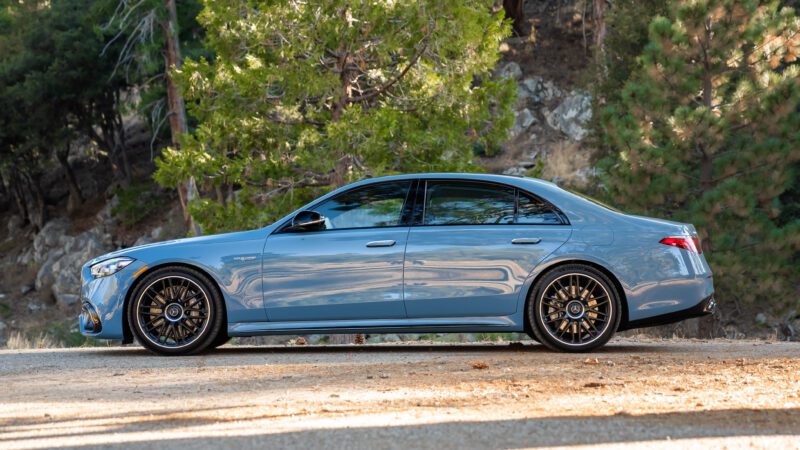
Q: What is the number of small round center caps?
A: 2